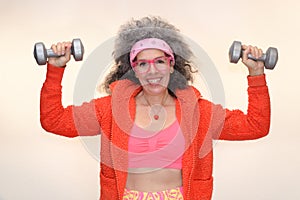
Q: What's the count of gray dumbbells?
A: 2